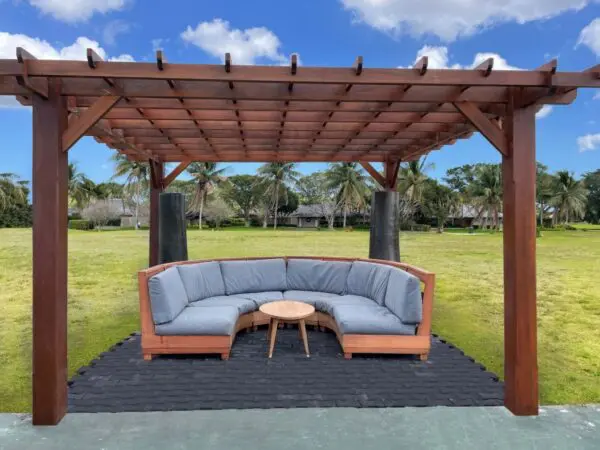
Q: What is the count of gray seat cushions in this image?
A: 6